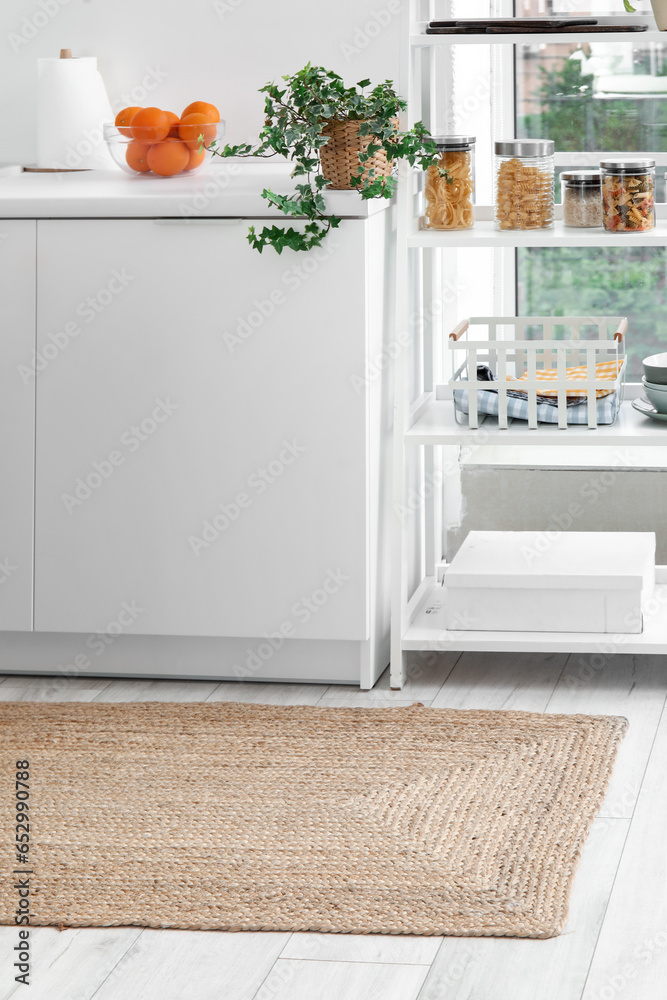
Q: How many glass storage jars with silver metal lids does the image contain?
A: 4